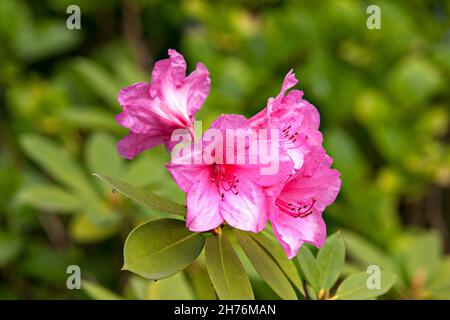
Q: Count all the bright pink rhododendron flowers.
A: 4